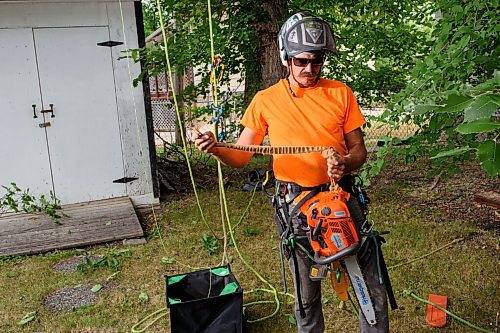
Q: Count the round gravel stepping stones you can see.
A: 2